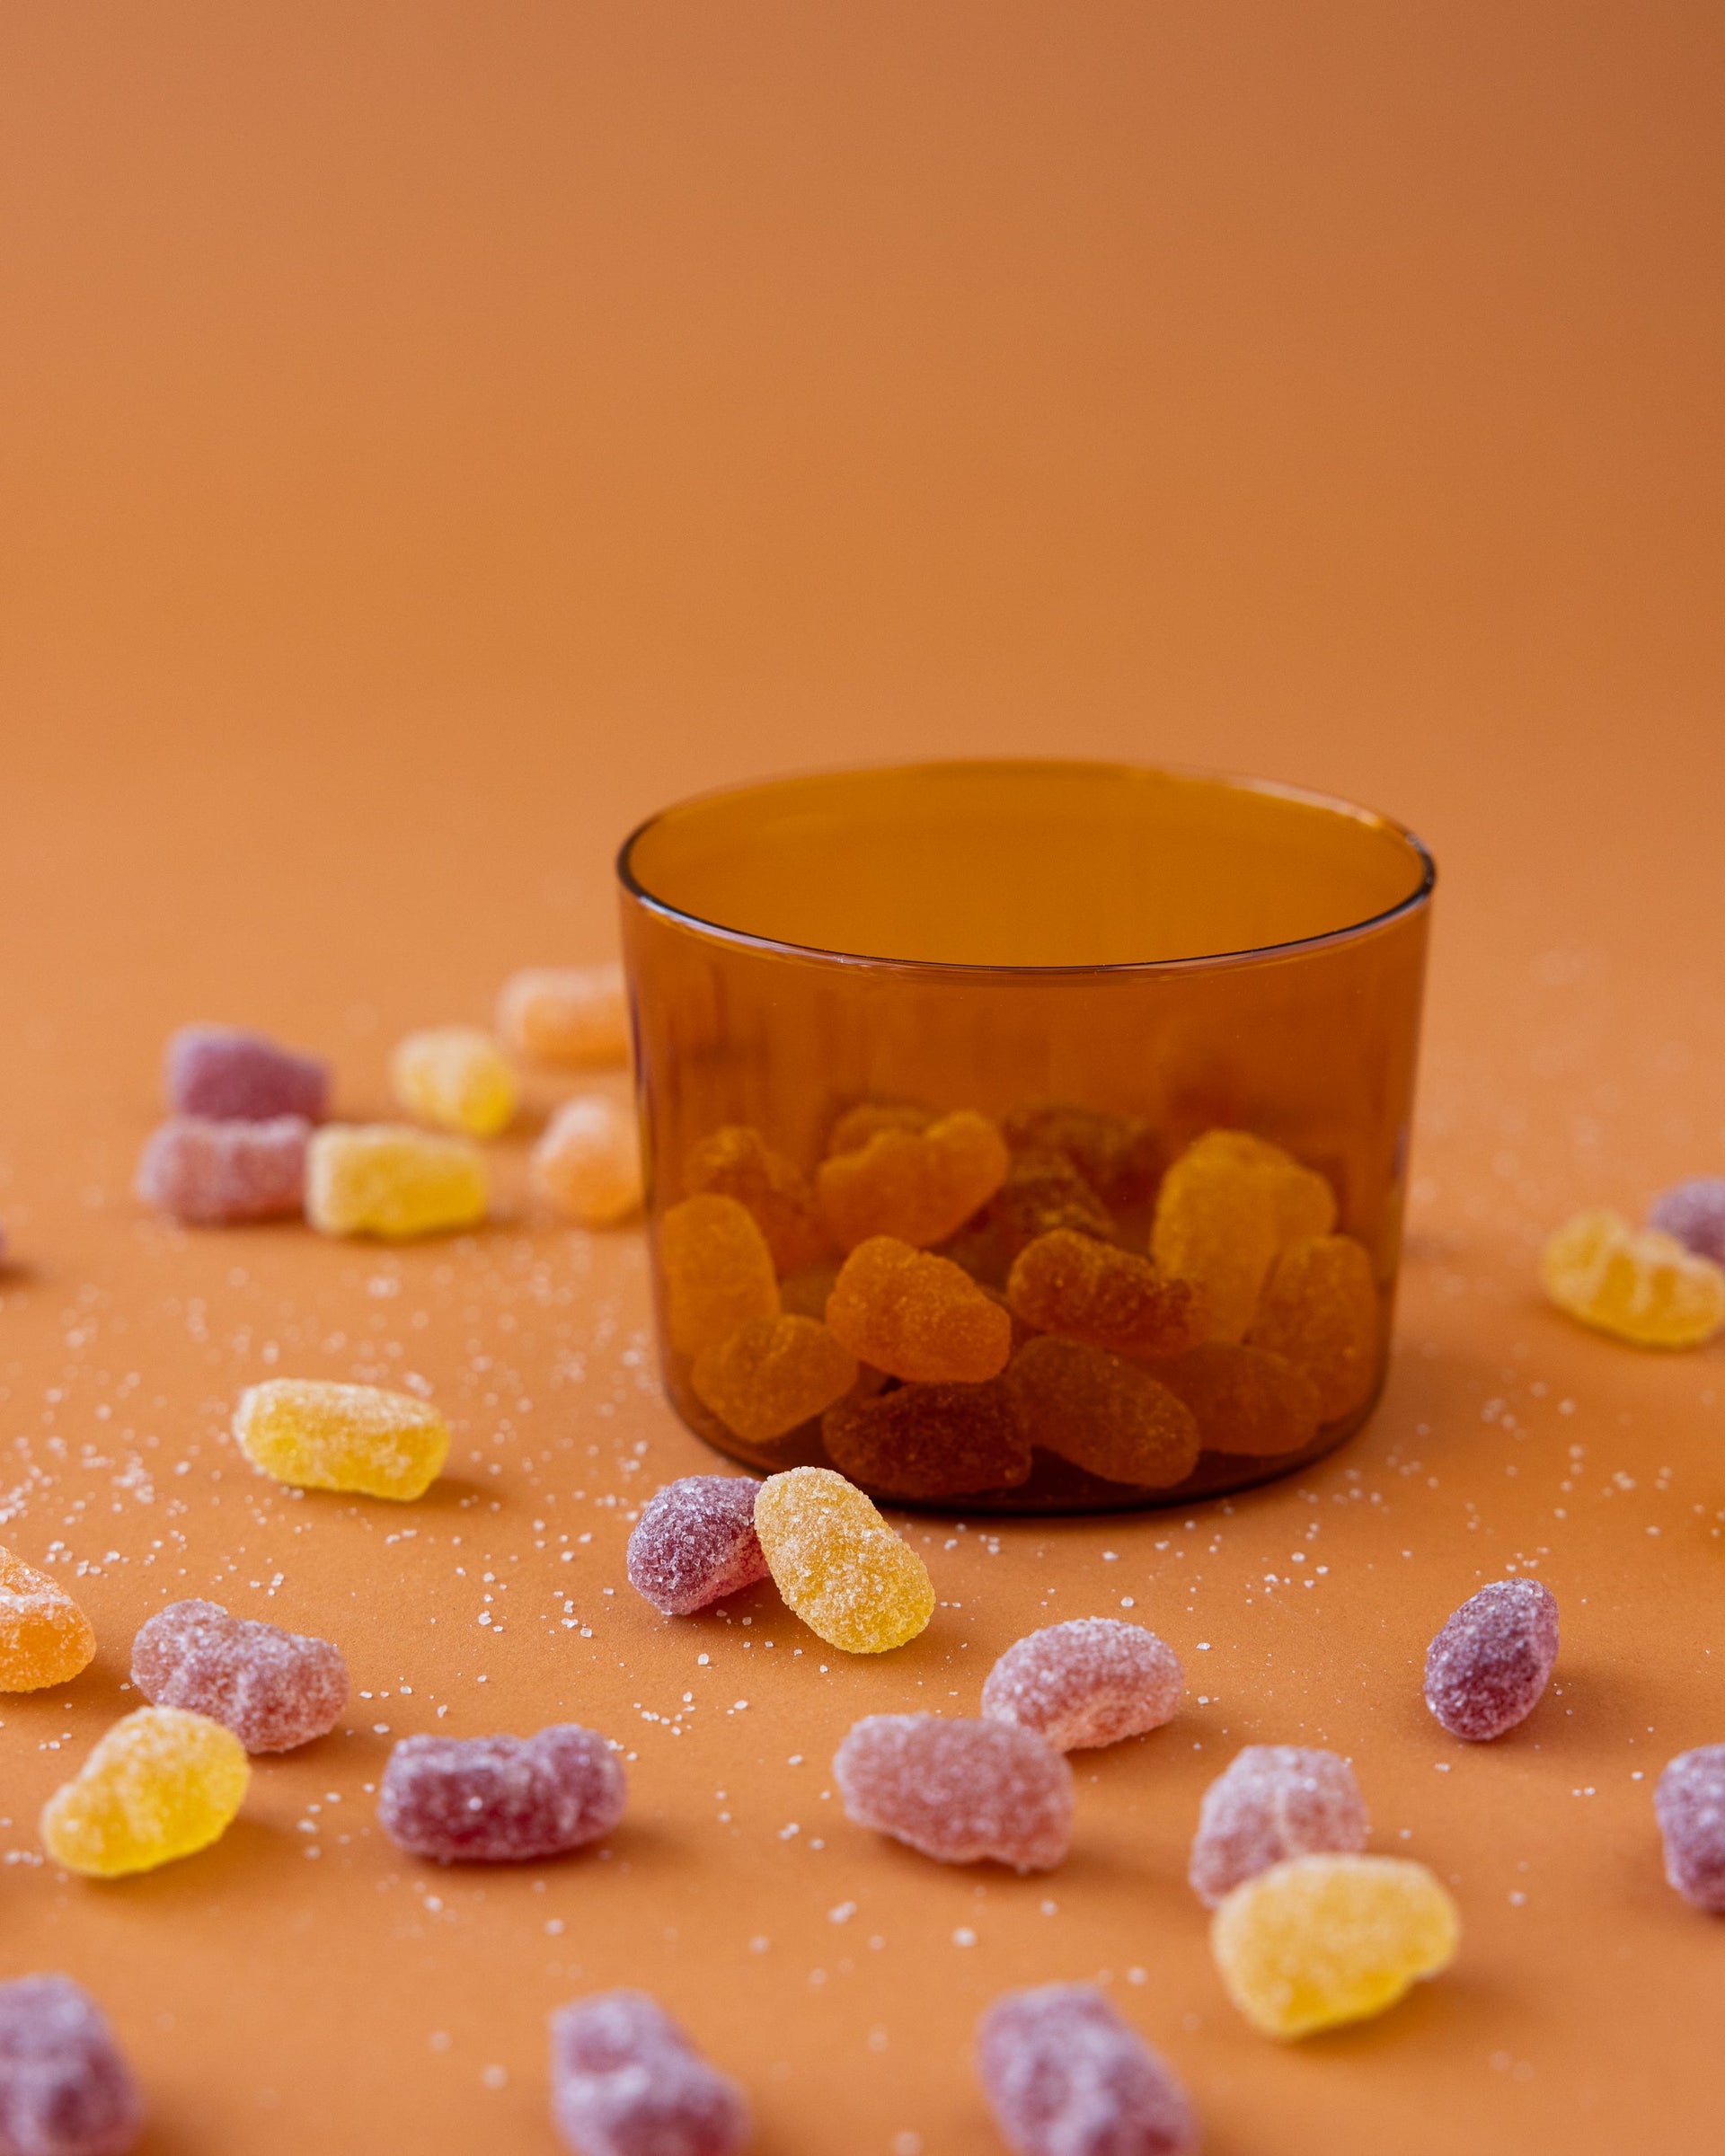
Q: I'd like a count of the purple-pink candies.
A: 14